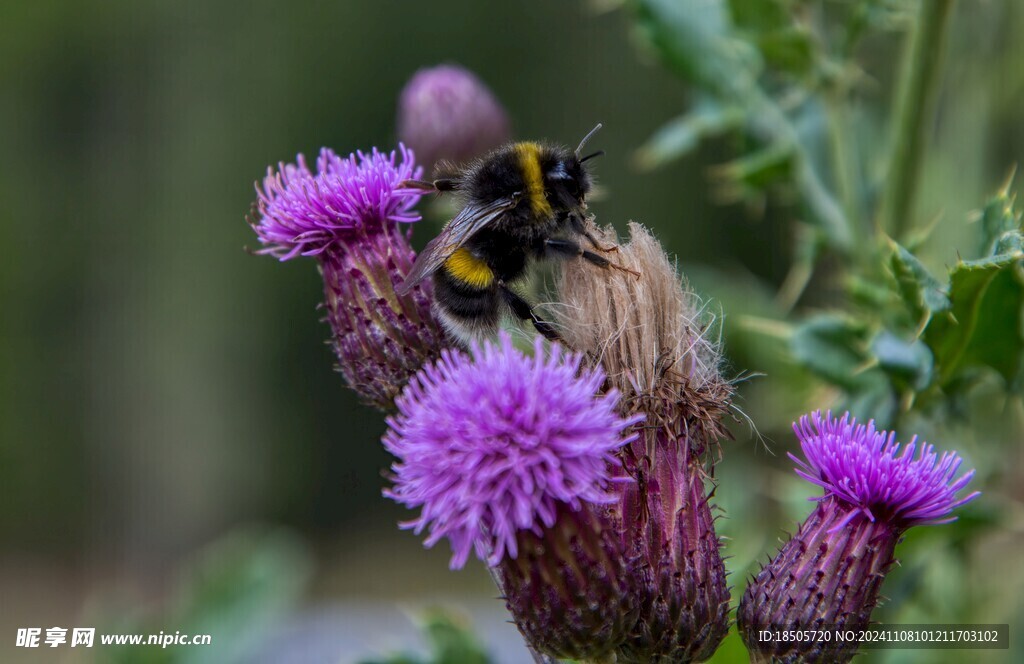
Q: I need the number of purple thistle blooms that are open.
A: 3